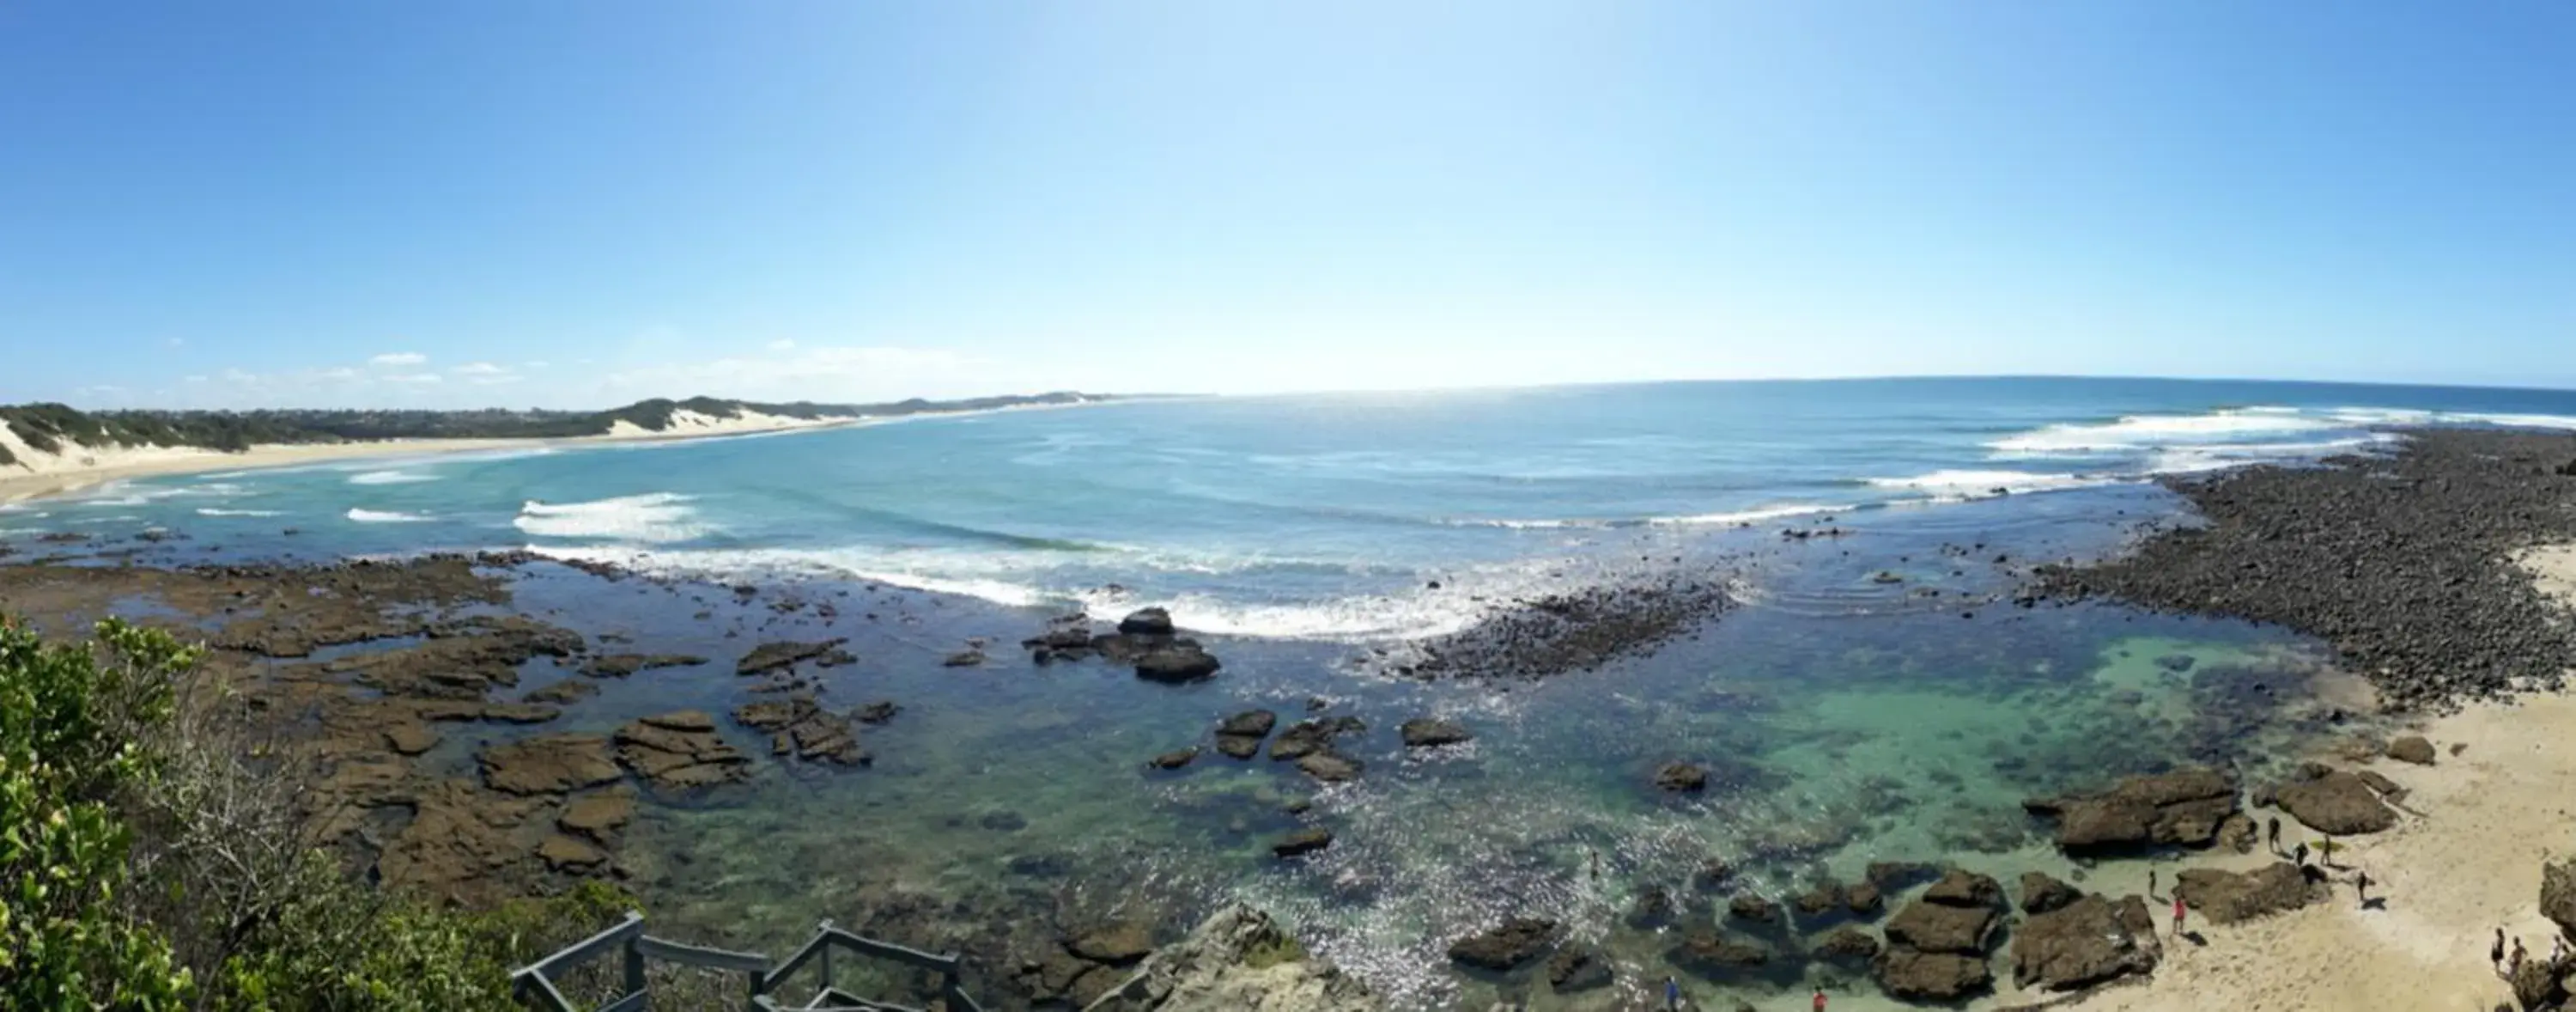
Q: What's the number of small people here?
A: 12